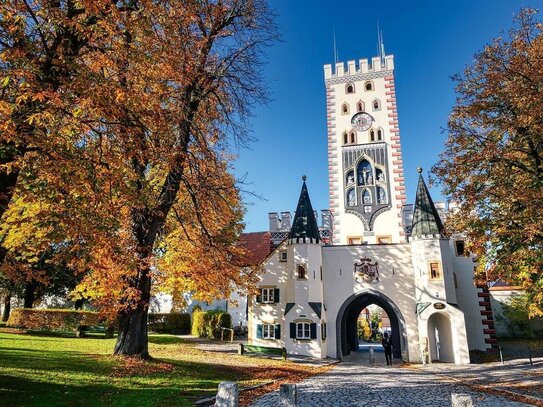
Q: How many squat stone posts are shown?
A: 3